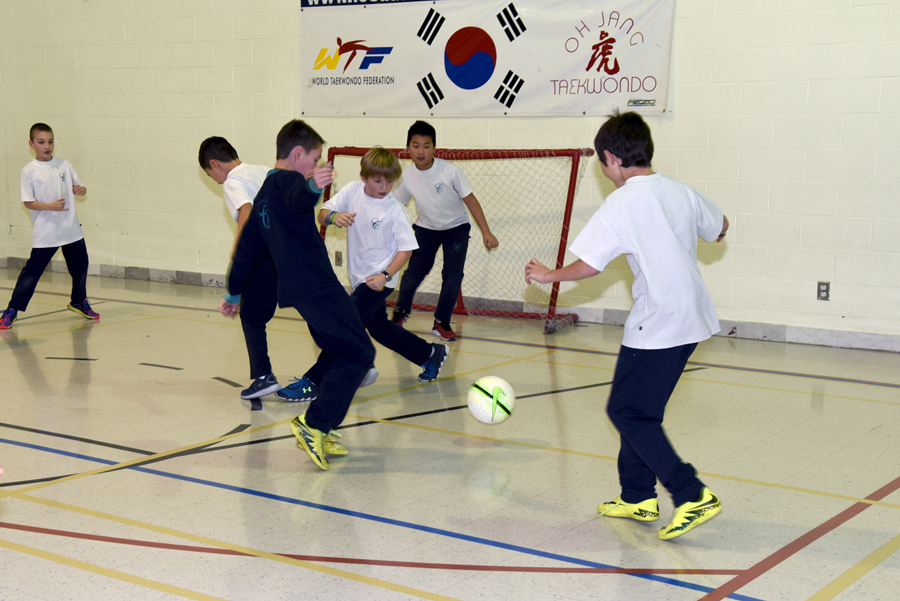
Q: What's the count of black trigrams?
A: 4